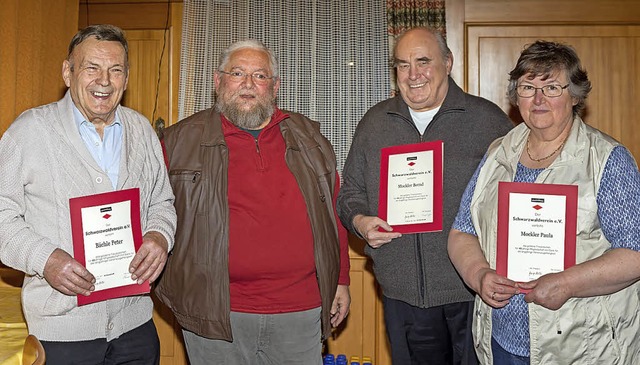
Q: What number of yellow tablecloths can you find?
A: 1